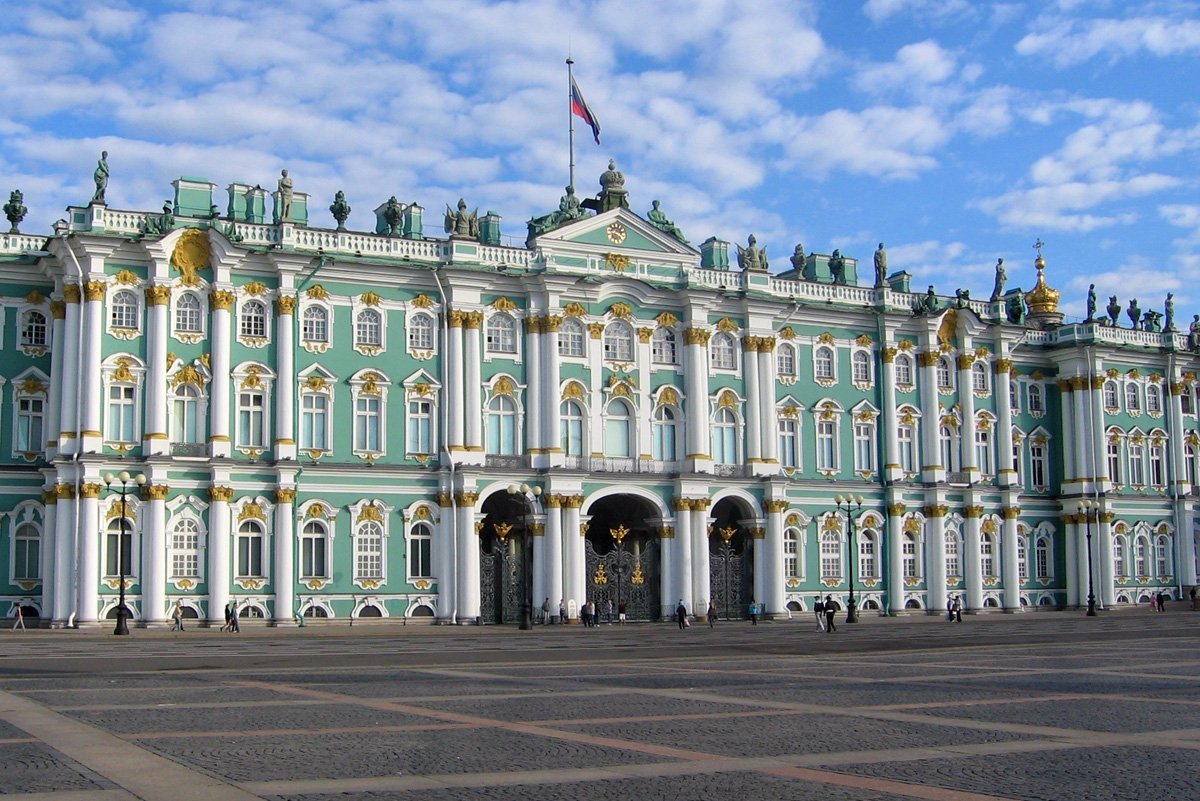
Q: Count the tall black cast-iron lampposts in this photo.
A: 4